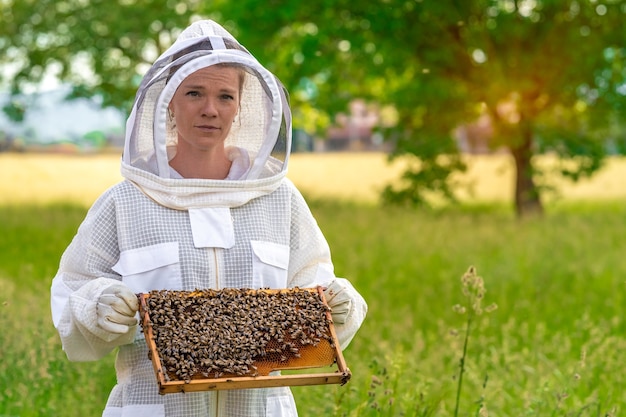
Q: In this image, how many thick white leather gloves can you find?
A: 2